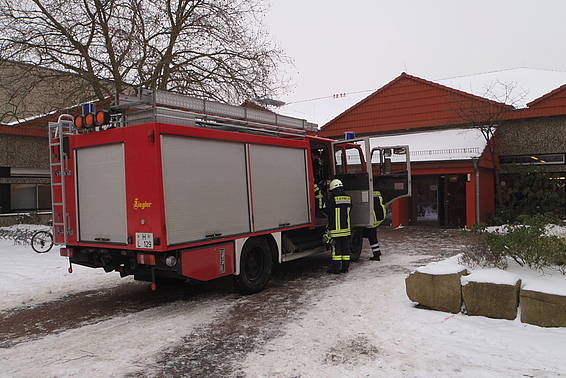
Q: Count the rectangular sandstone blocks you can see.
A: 3